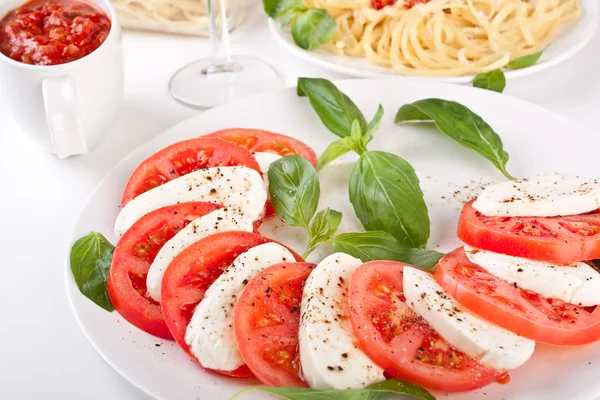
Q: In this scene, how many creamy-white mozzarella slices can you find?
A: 8